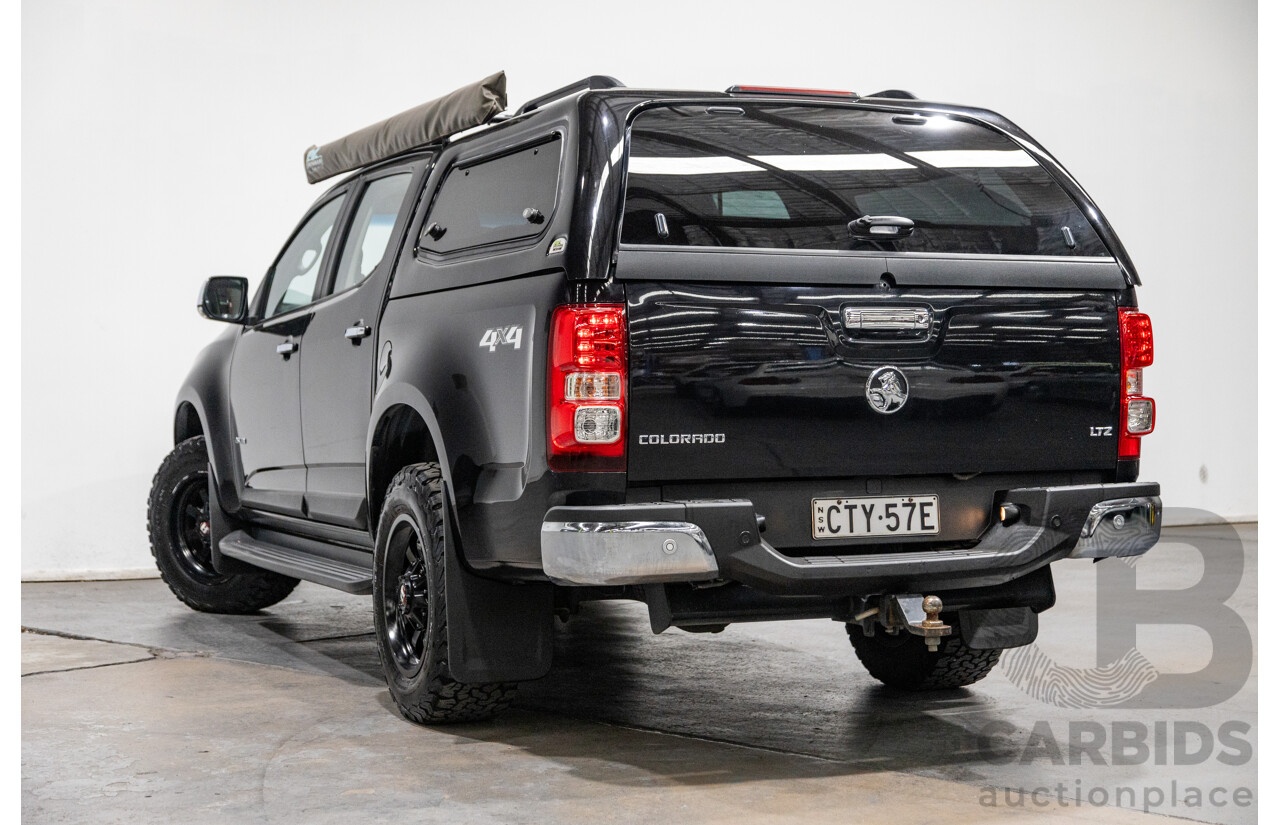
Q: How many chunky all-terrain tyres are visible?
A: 3